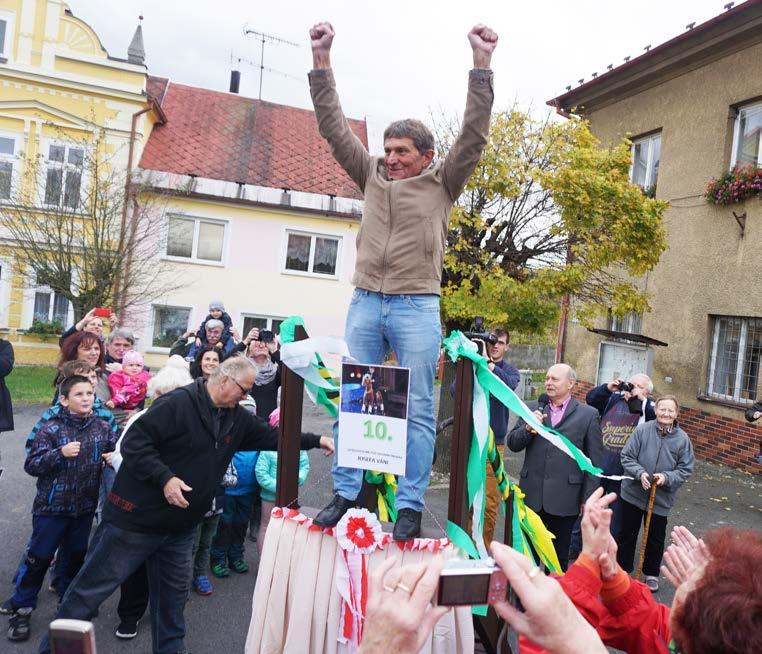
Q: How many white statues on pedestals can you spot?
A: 0